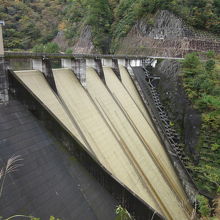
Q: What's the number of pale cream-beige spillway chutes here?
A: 5